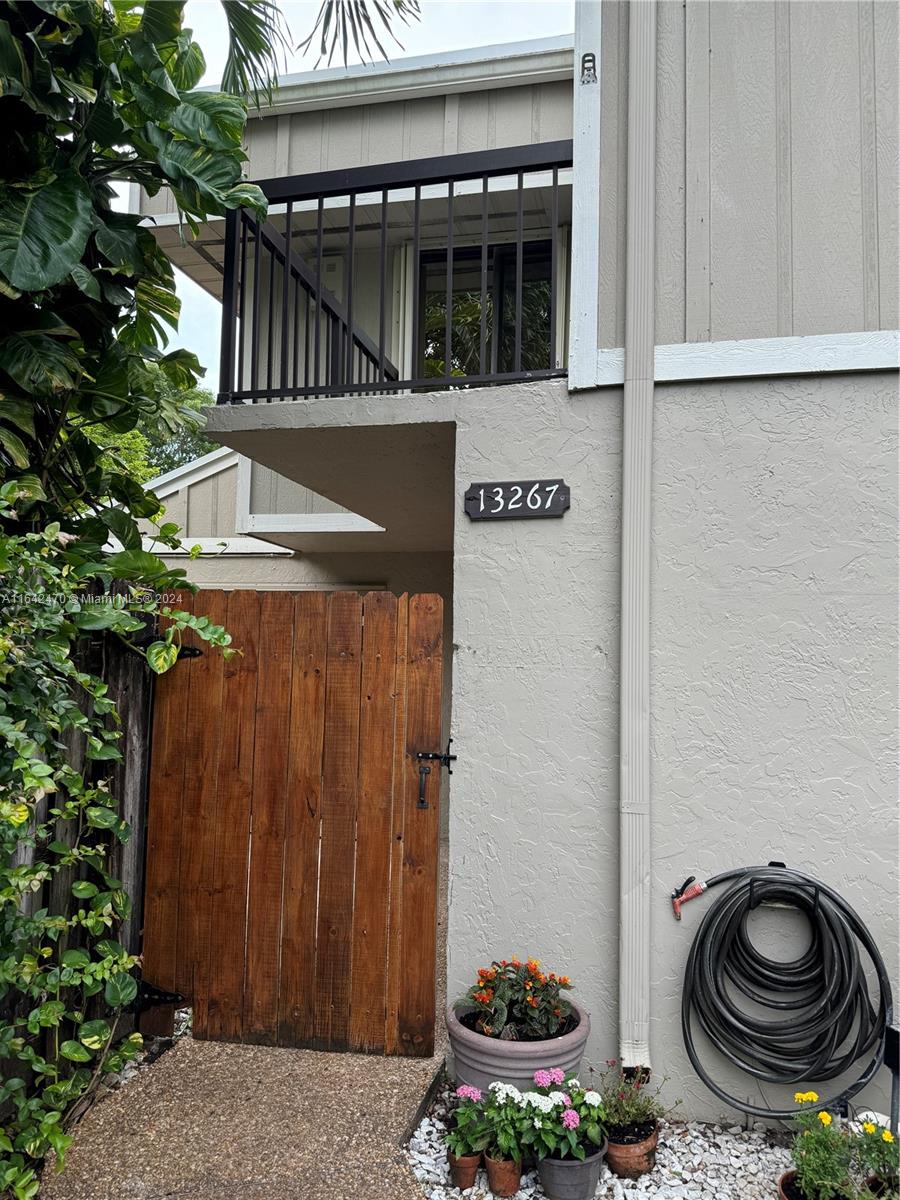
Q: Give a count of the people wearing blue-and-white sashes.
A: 0